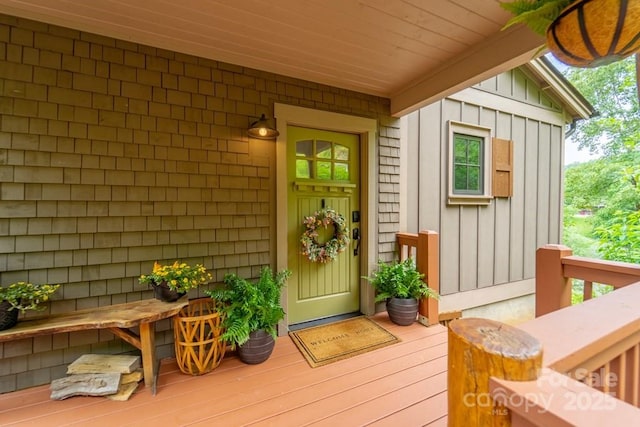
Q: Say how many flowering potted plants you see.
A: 2